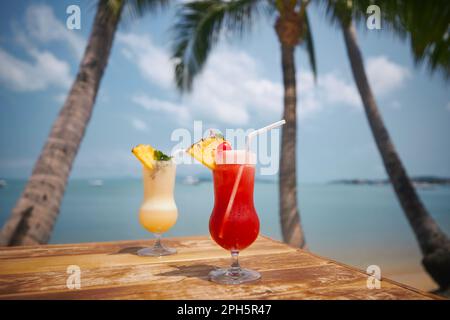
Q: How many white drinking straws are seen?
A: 2